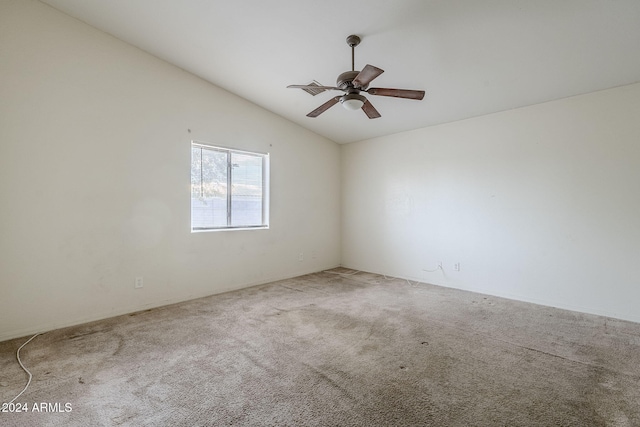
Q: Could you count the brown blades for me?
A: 5